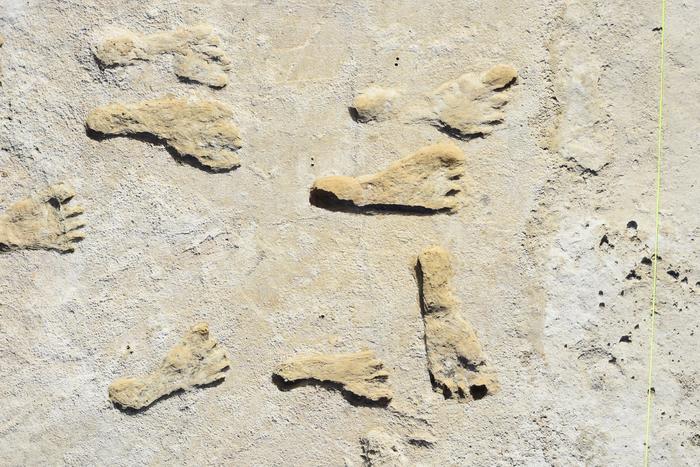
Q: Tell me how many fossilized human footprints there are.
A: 8